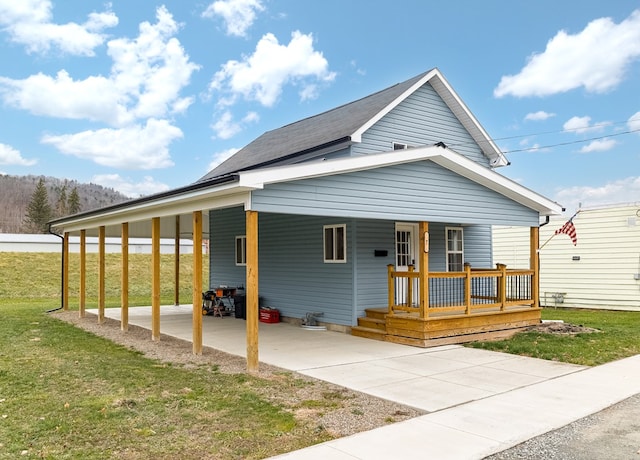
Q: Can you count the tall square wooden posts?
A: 10